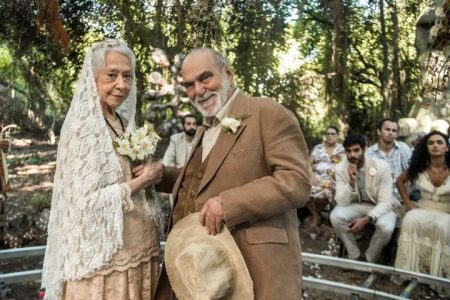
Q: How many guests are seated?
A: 5